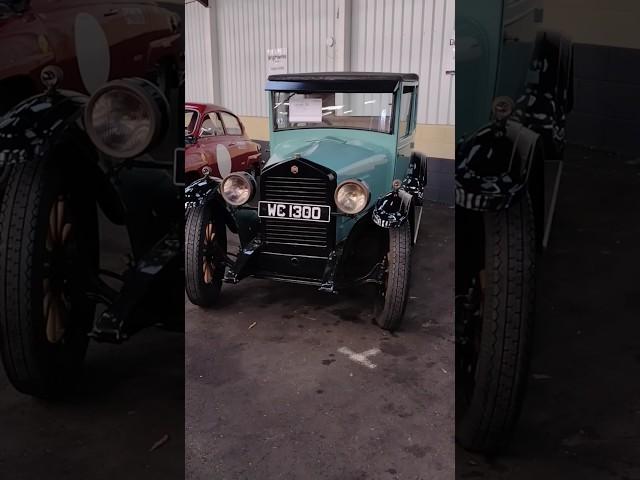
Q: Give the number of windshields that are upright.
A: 1